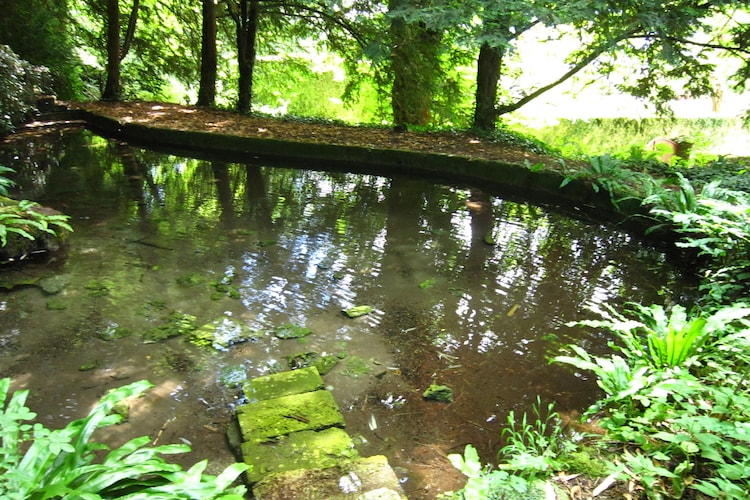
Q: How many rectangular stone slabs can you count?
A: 4